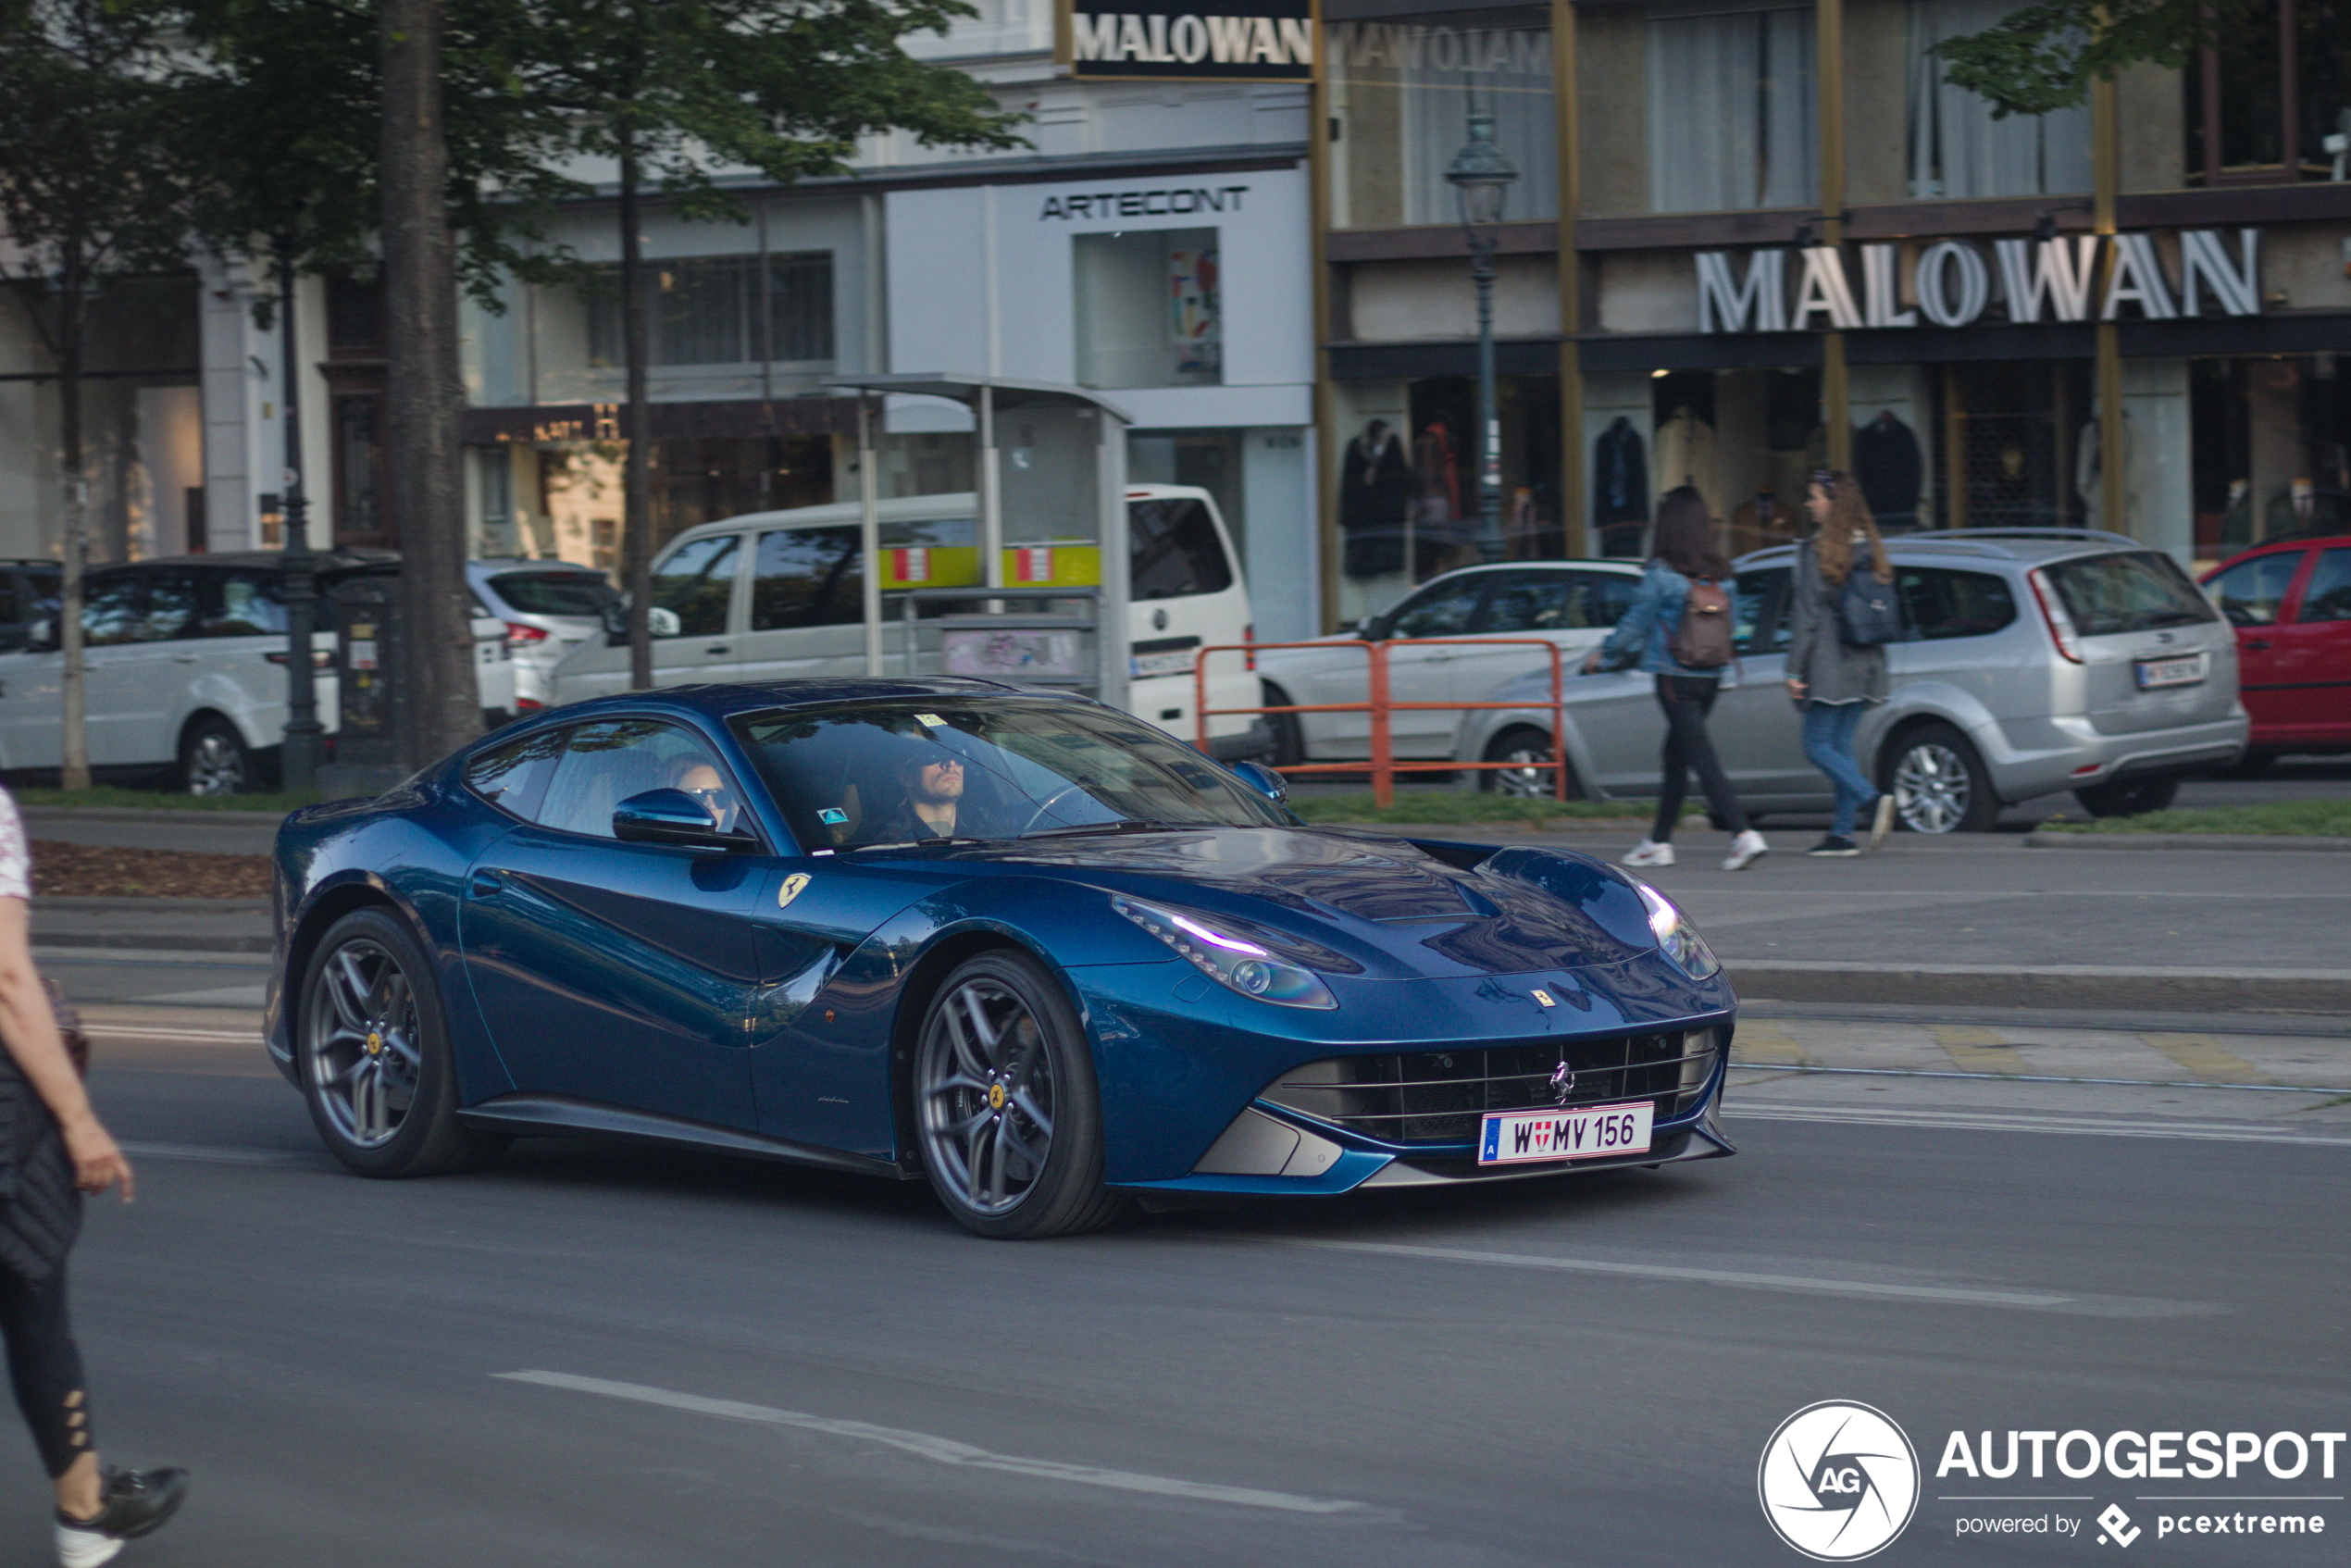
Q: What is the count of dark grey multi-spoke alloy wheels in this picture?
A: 2